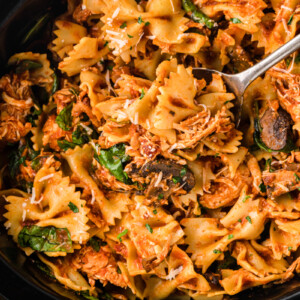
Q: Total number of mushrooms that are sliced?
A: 2